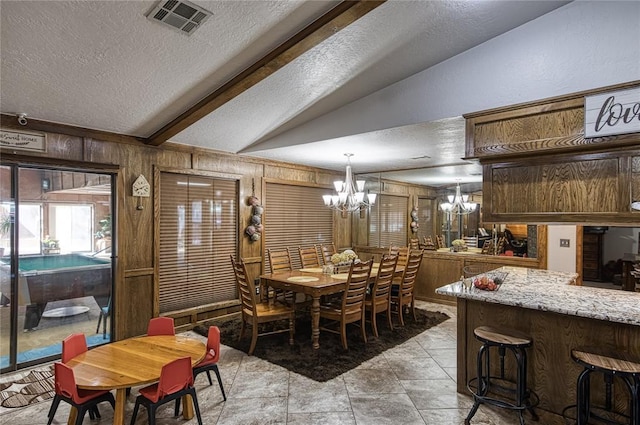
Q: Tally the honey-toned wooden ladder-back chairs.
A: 8